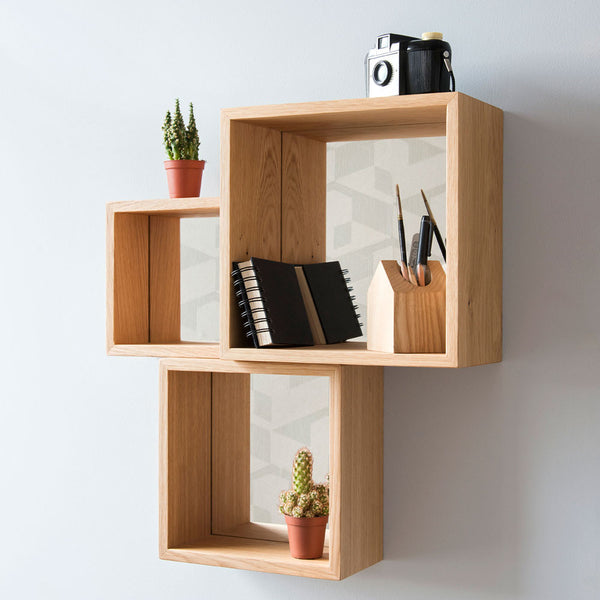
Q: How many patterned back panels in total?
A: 3